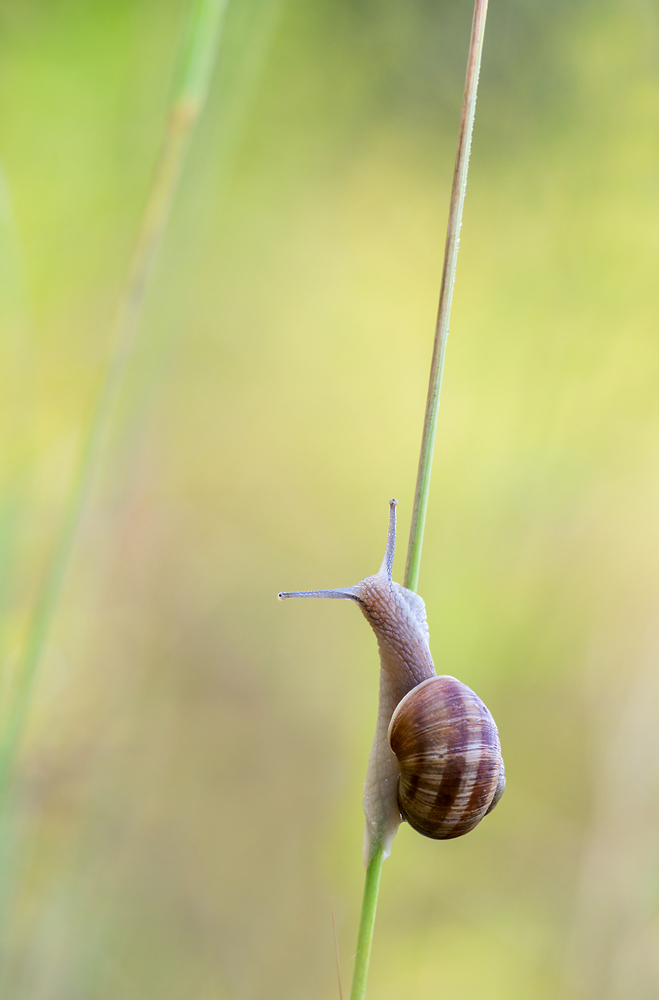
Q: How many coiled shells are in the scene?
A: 1